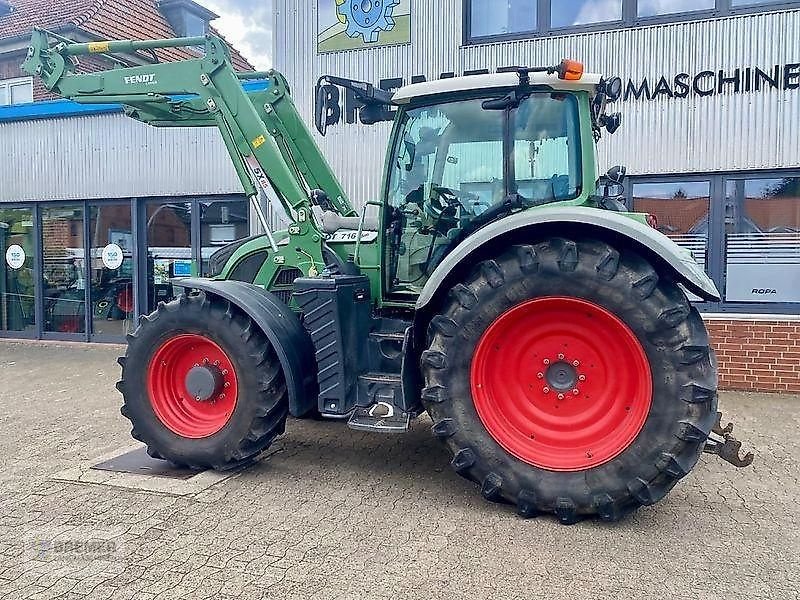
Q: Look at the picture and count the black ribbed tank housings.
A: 1